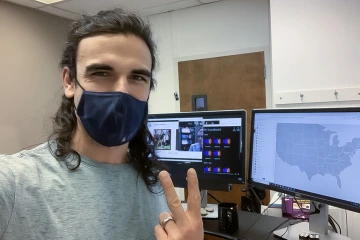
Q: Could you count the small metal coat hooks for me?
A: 2